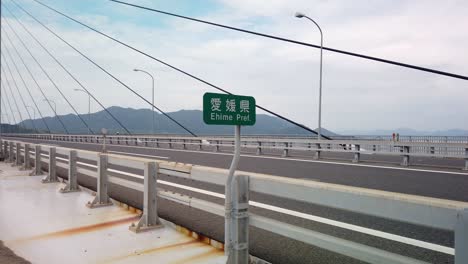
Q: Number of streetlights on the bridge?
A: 5